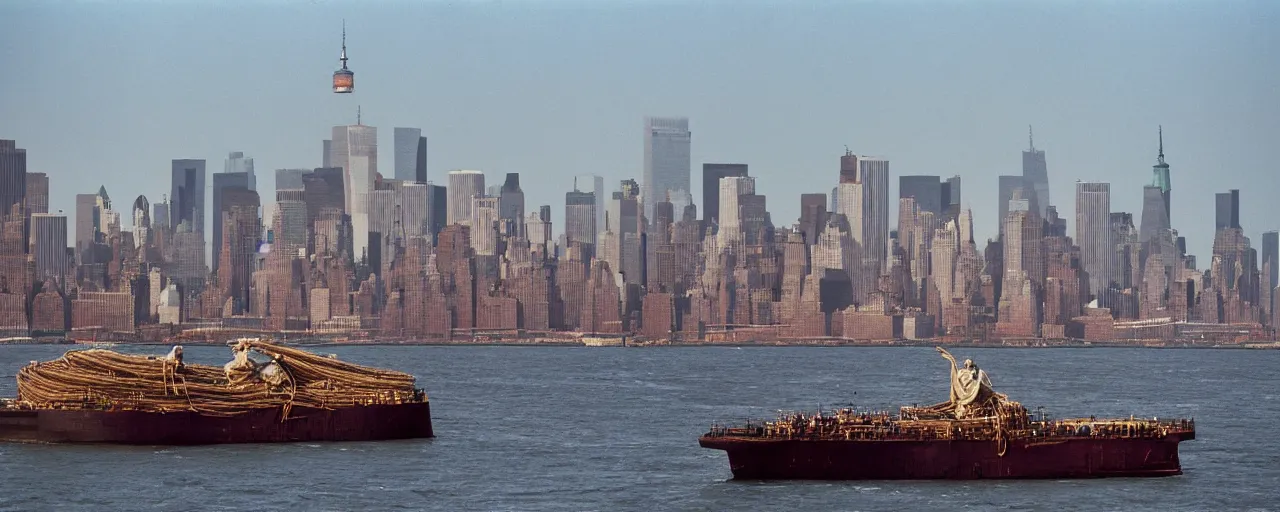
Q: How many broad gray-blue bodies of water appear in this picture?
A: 1